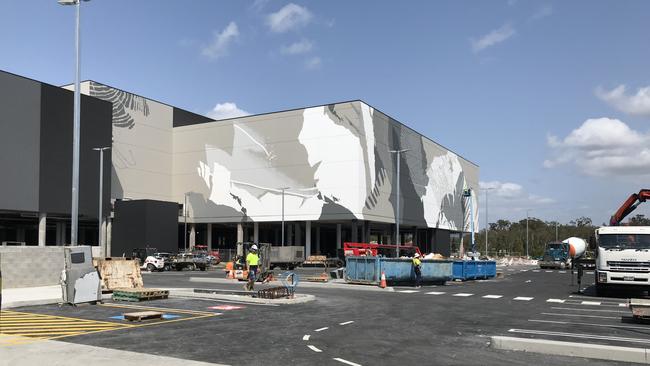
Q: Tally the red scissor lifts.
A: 1